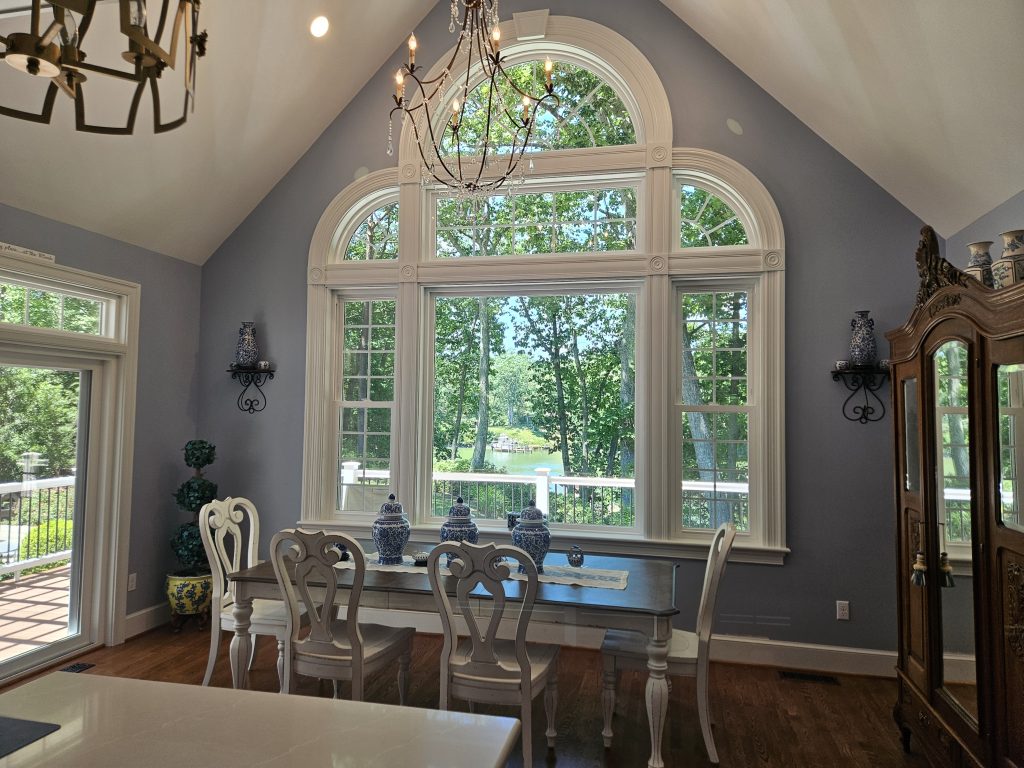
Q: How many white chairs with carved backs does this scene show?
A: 4